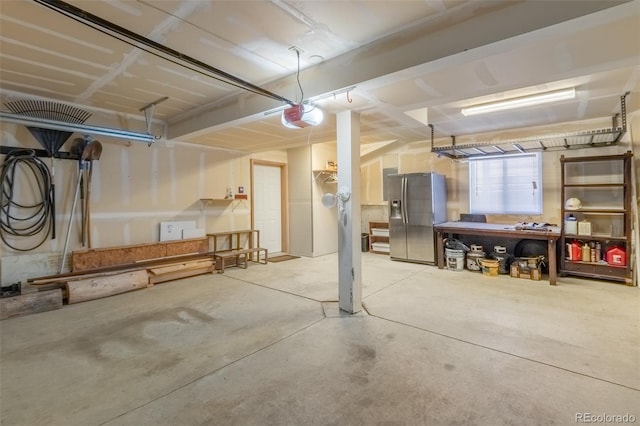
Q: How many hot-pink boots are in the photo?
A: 0